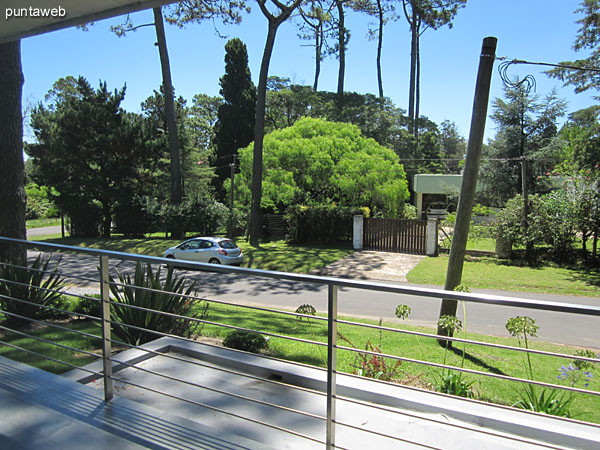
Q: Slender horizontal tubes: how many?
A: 6